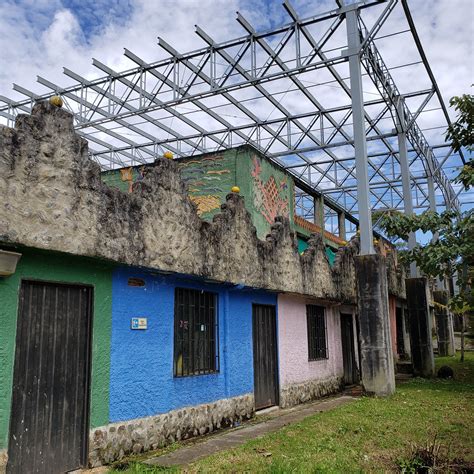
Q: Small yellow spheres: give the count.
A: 3